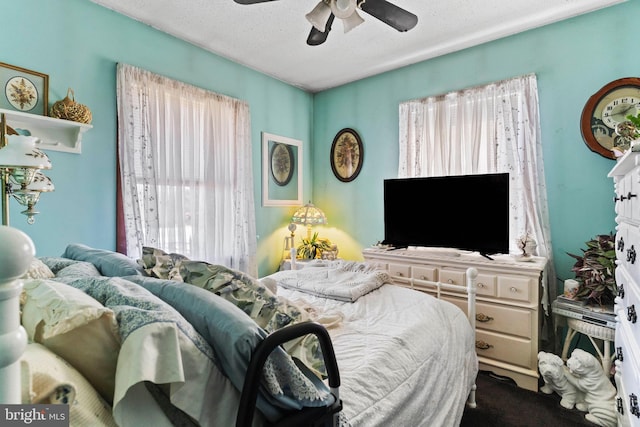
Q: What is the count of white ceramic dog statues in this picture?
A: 2